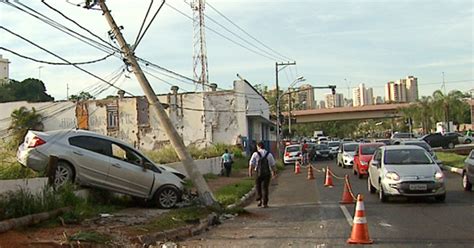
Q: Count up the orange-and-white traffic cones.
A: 5